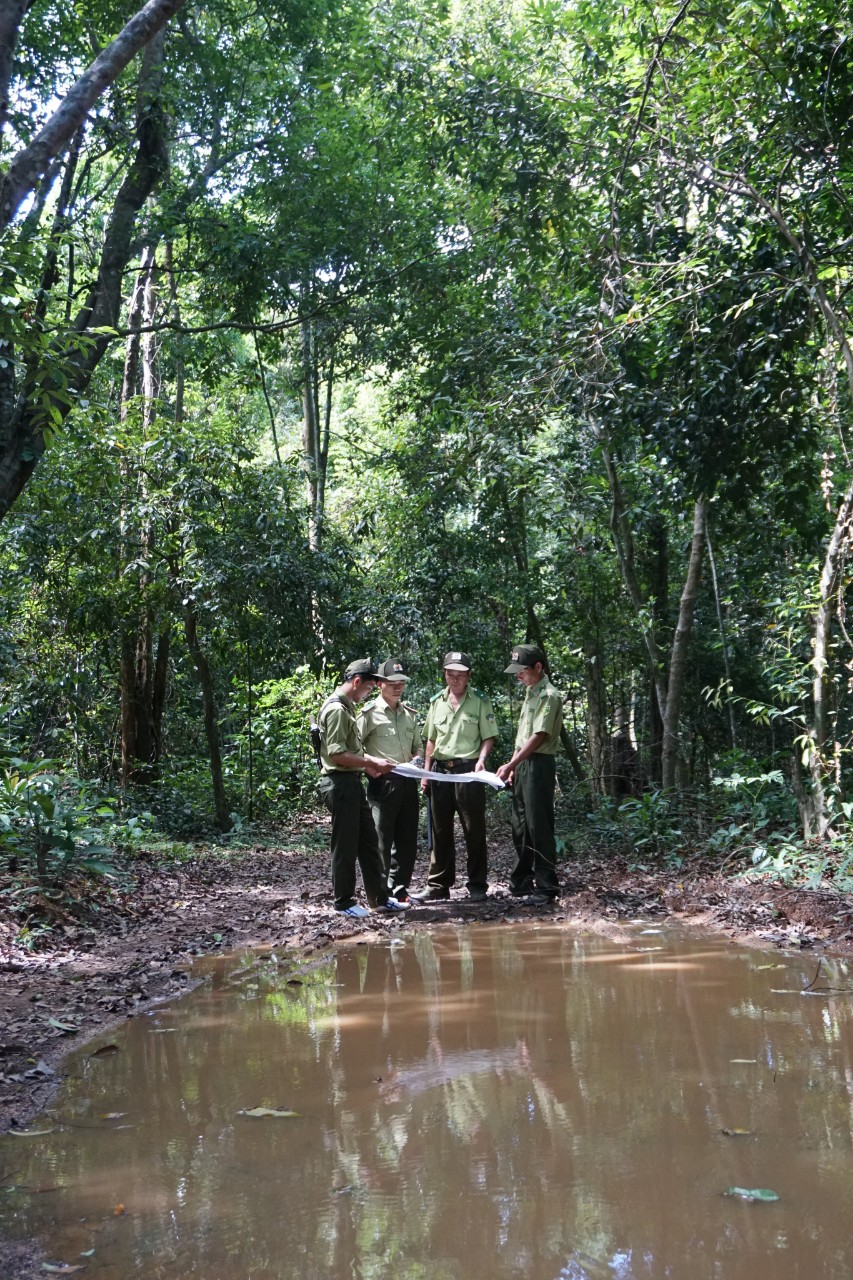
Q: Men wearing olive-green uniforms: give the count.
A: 4